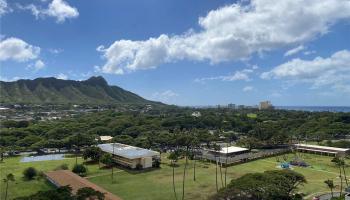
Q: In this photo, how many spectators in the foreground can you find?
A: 0